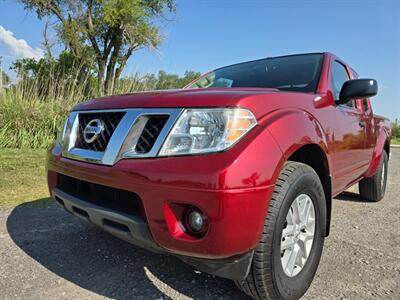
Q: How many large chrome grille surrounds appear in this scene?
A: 1